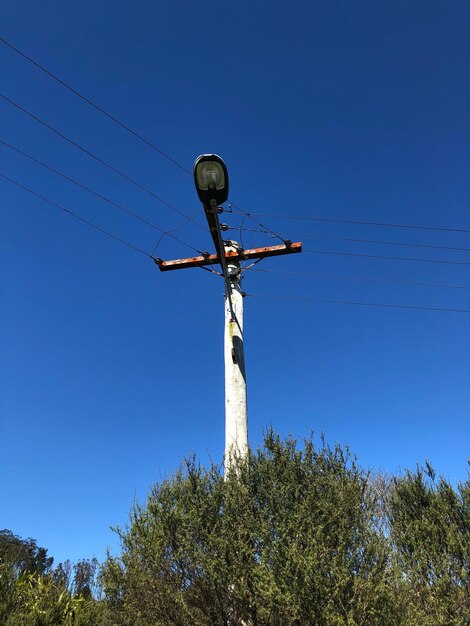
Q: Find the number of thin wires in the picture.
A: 9